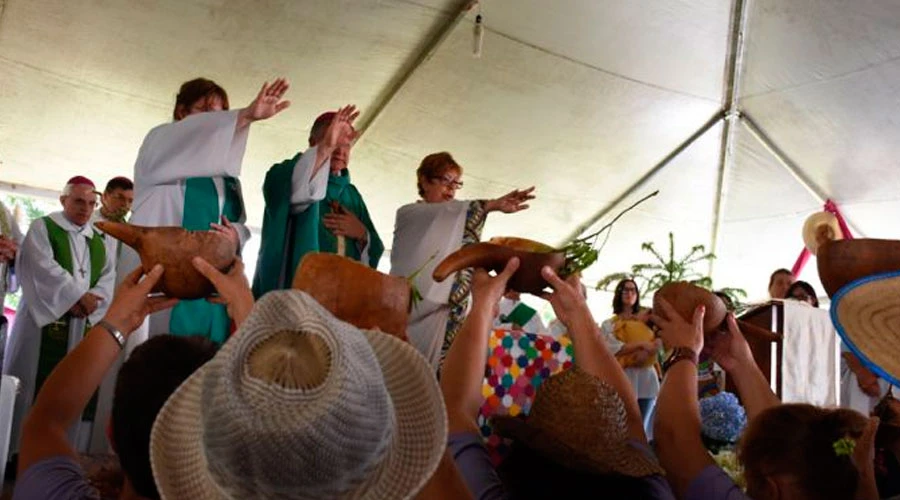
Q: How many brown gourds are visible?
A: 5